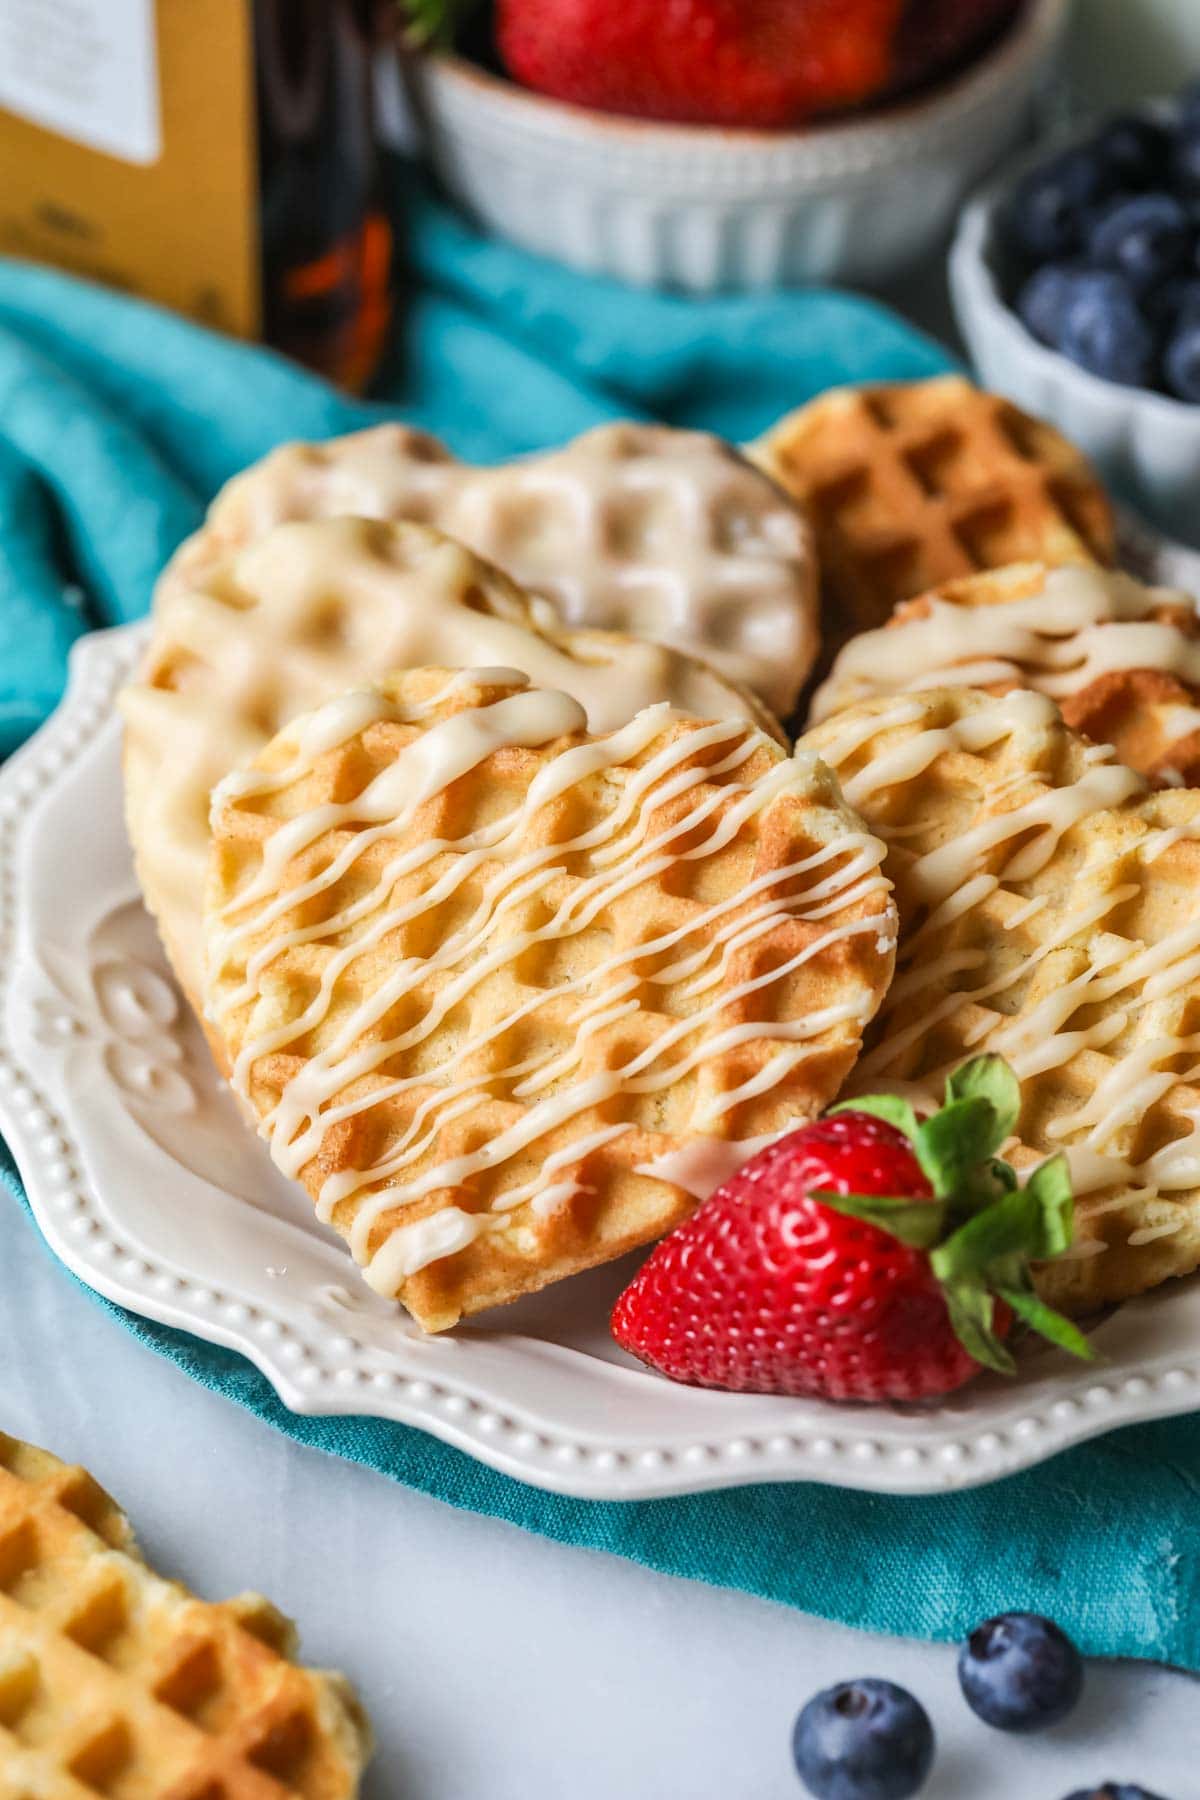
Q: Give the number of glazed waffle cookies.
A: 5